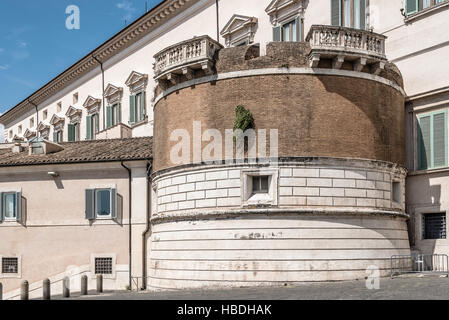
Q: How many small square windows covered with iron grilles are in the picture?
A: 3